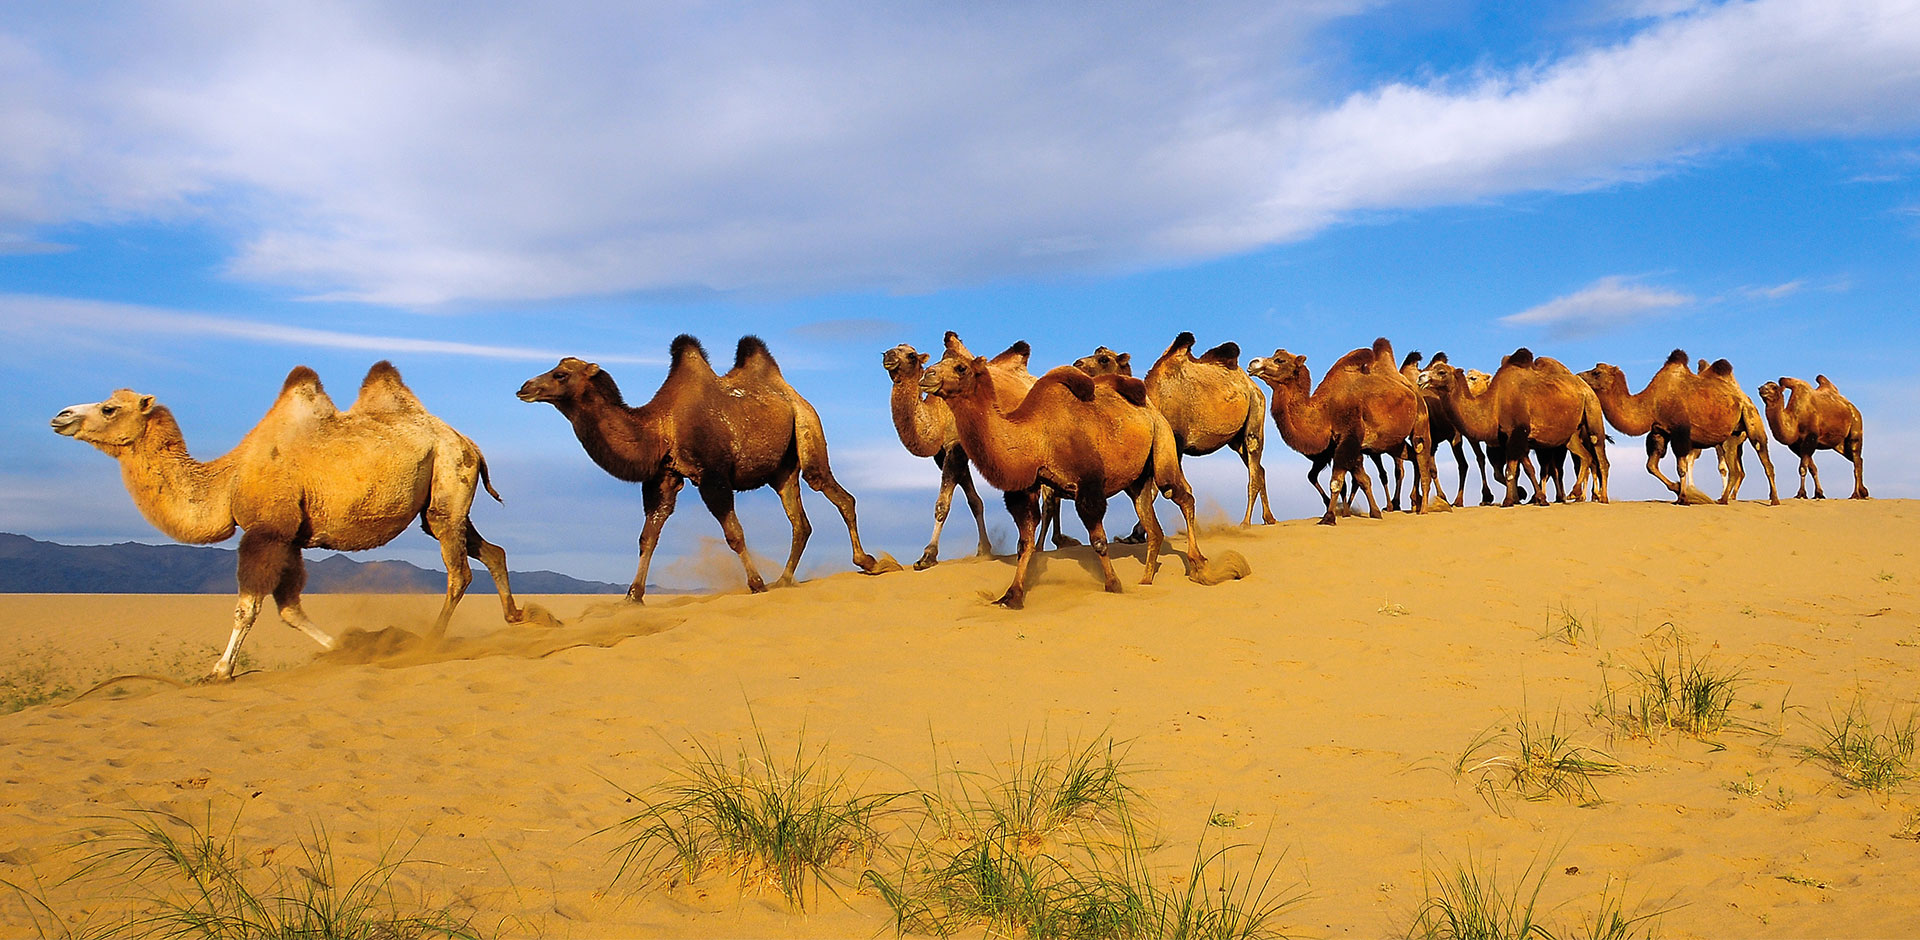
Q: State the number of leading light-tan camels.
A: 1